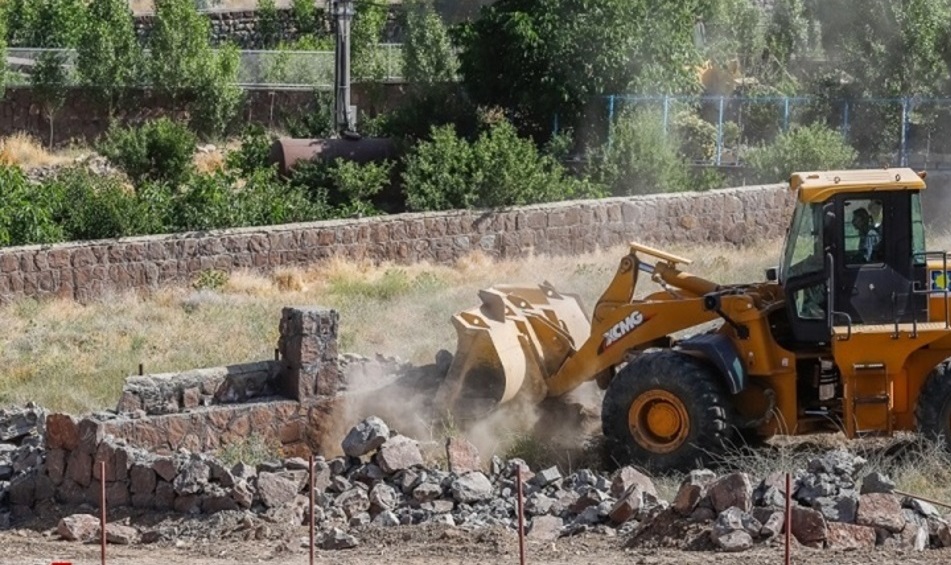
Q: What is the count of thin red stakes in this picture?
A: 4